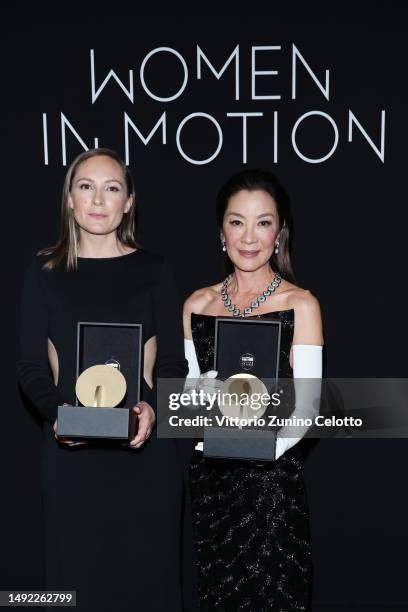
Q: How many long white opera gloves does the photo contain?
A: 2